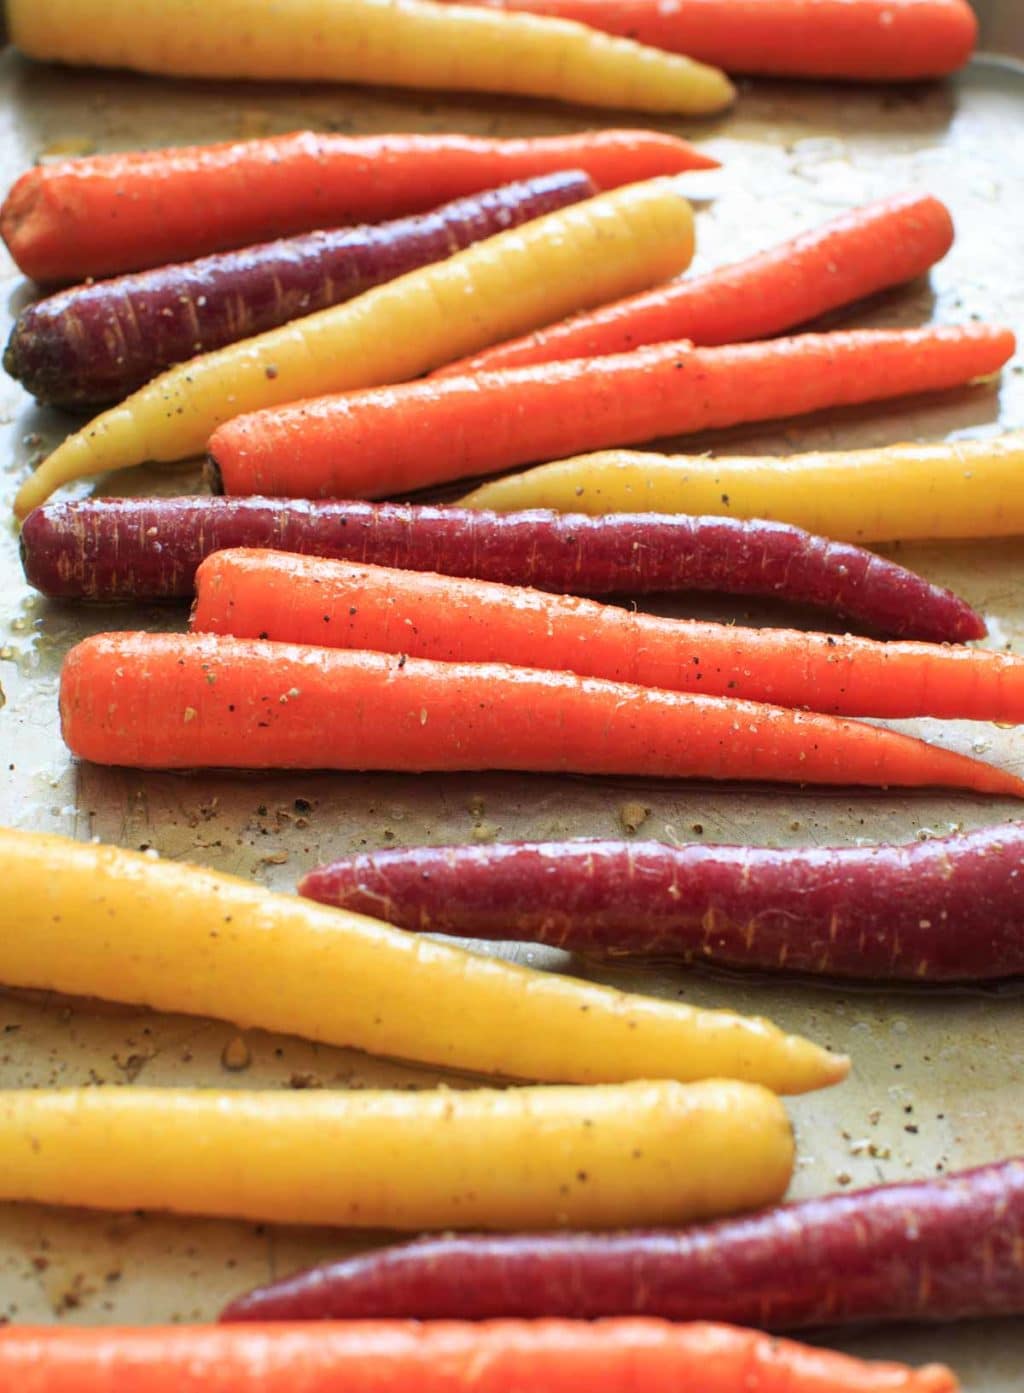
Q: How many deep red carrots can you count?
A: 4